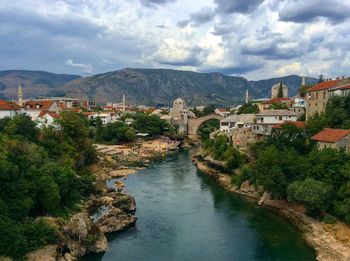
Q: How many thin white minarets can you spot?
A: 4